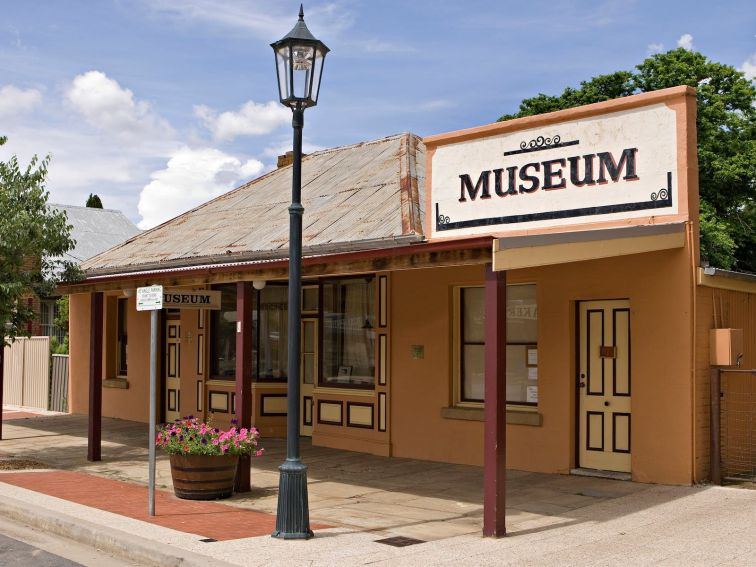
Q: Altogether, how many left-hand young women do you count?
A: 0